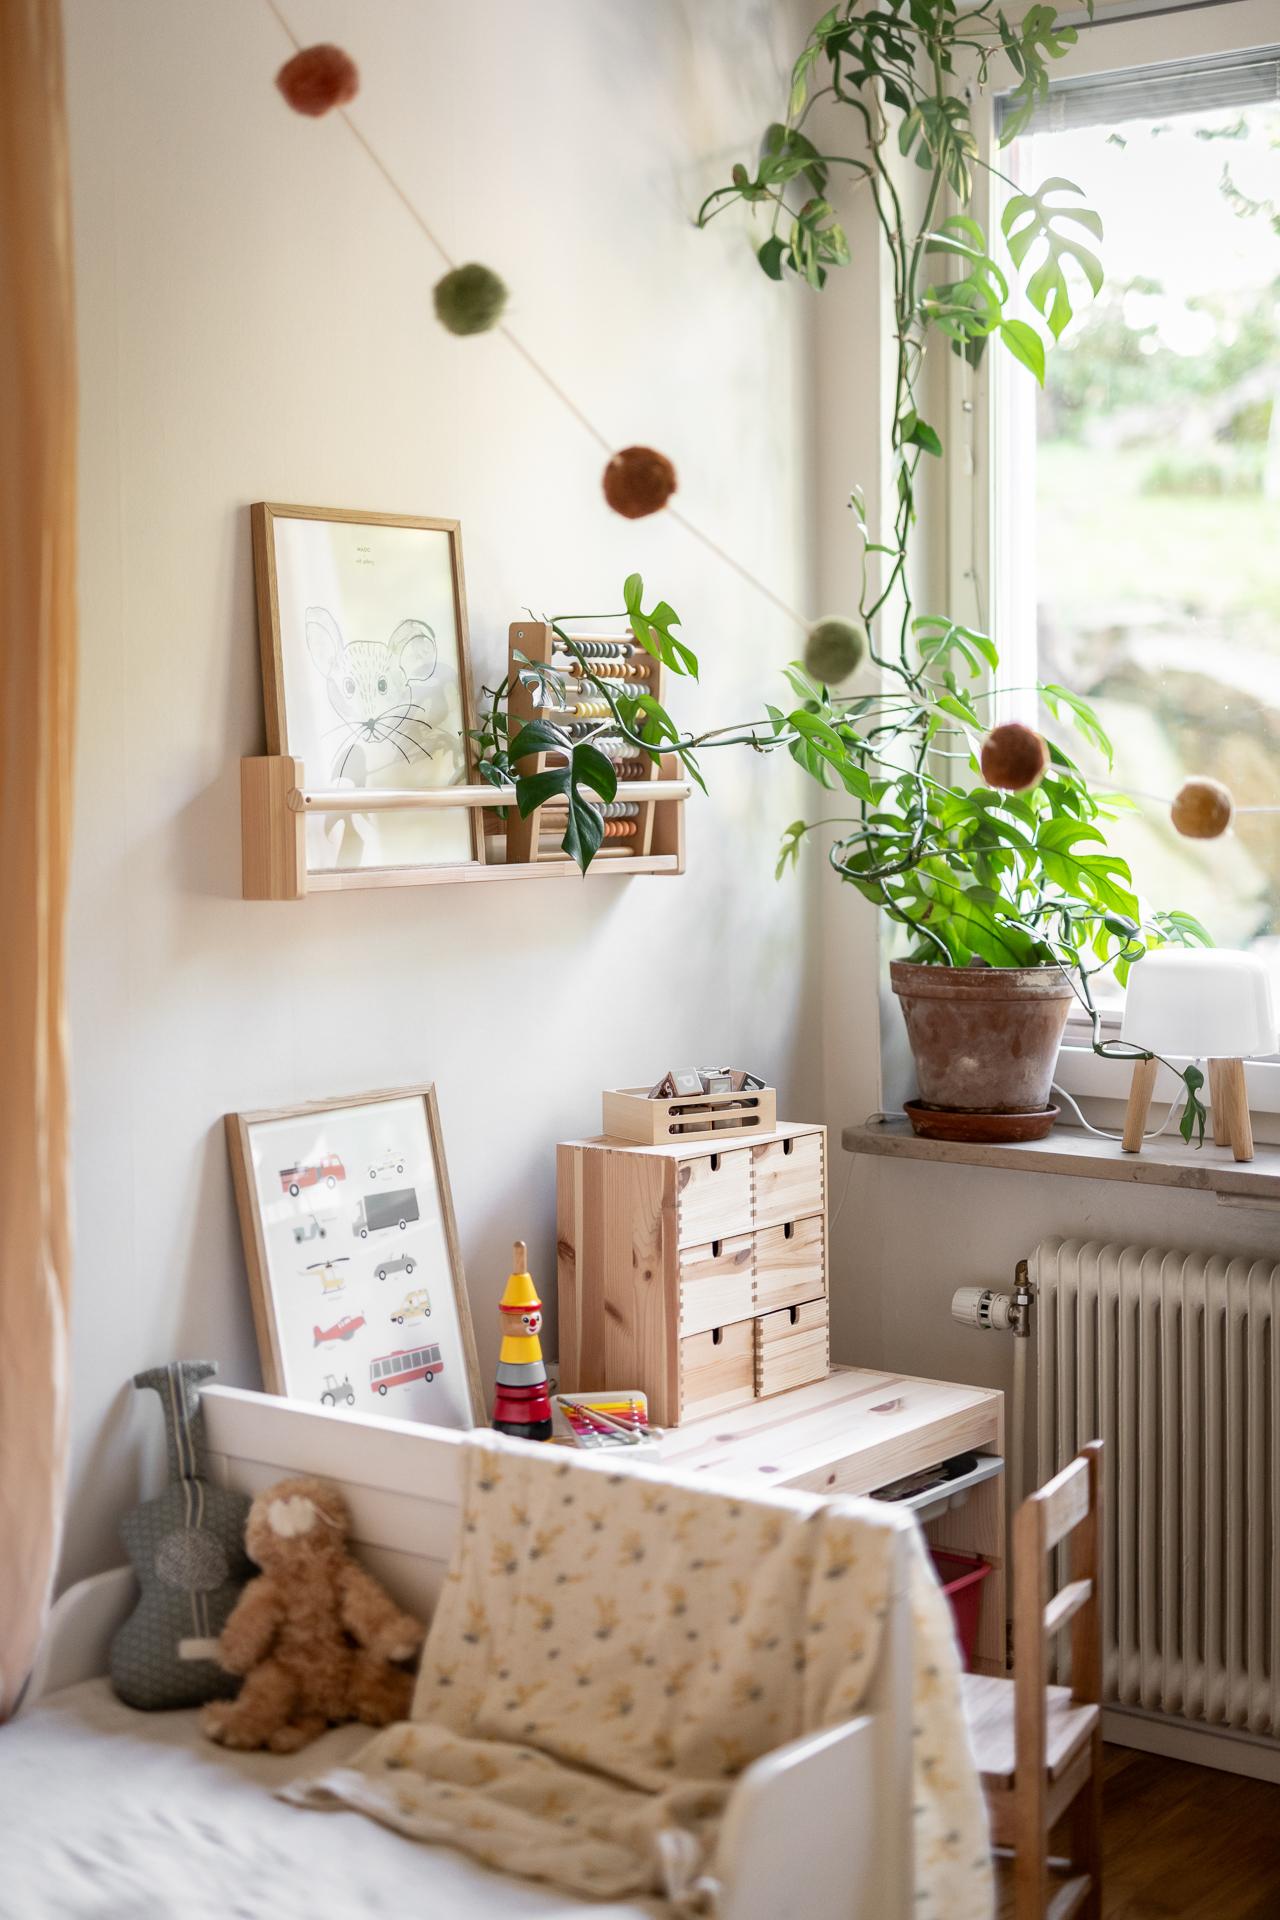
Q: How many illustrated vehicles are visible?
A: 10